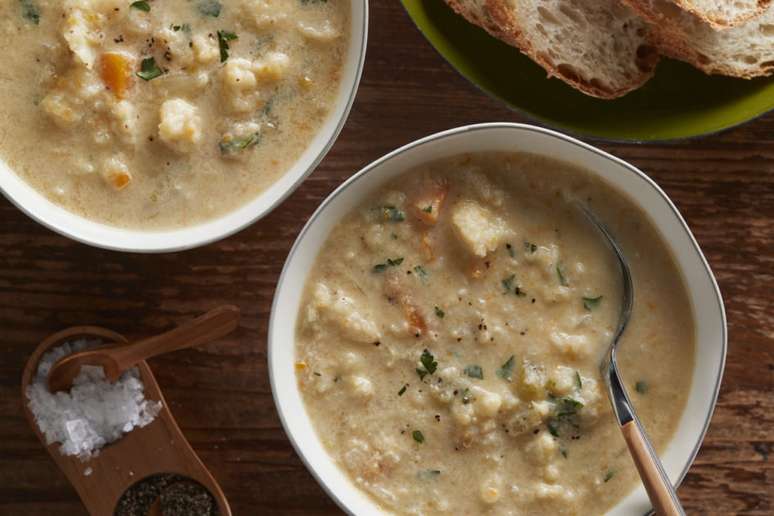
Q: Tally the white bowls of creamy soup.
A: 2